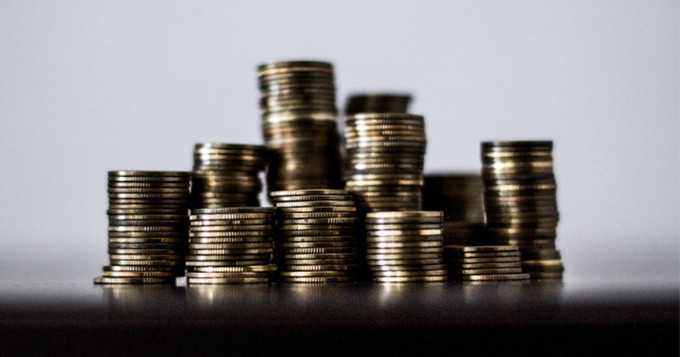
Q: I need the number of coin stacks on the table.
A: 11